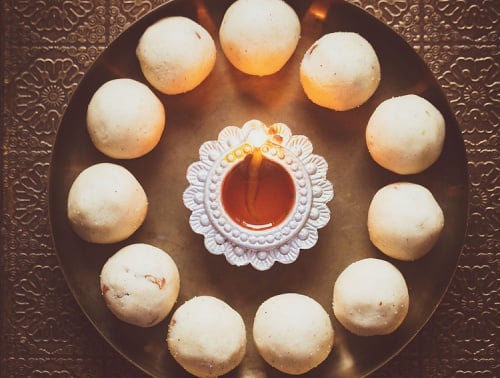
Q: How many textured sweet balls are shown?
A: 11